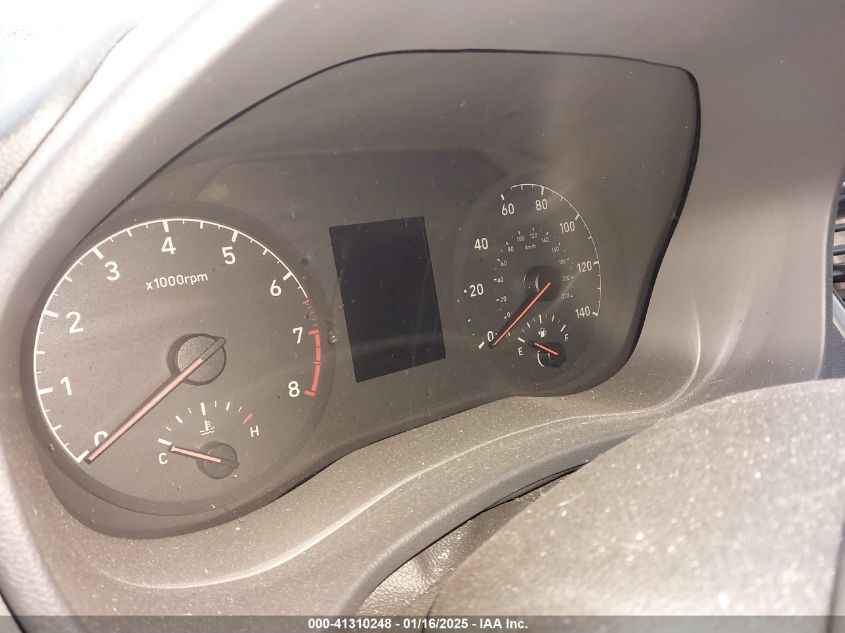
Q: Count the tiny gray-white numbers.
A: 12